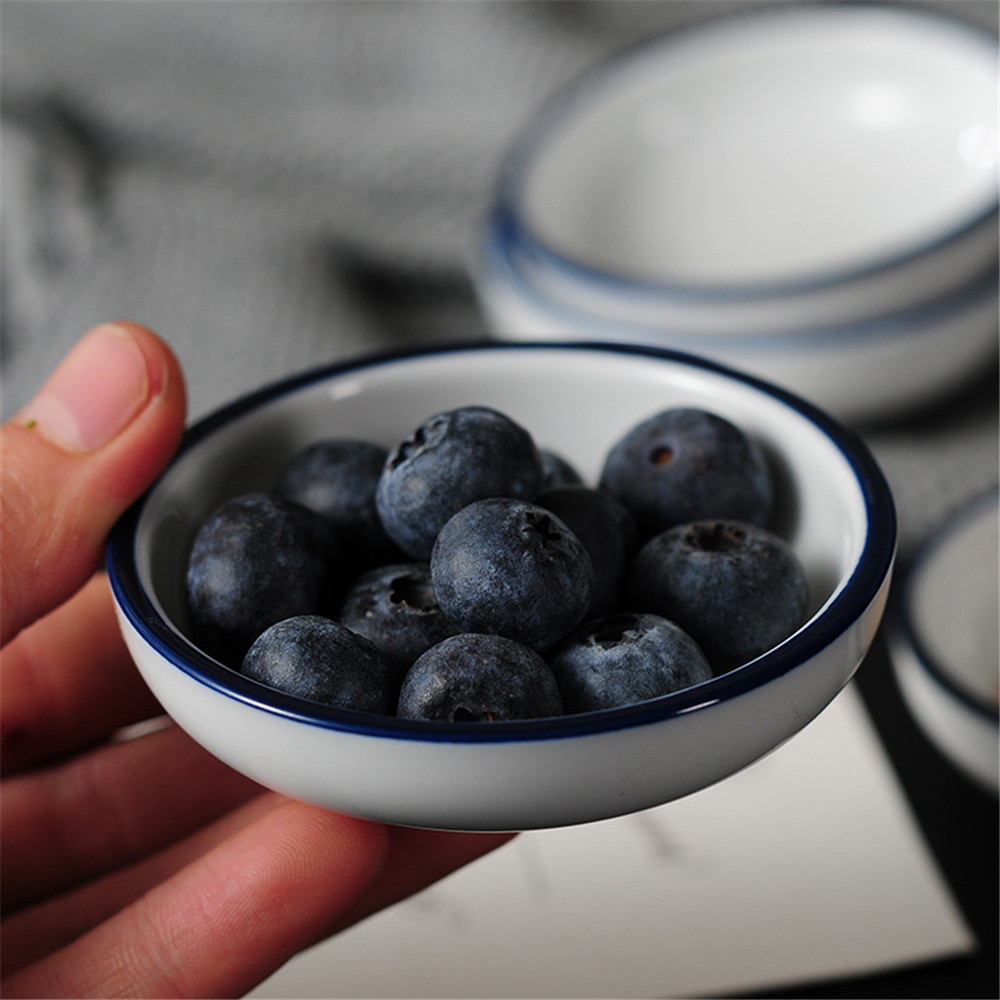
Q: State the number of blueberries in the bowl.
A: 12